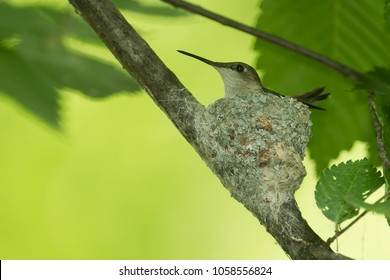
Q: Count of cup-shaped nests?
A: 1